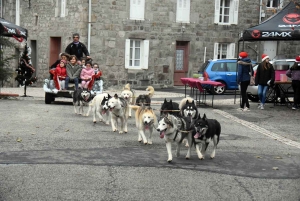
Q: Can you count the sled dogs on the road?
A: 10